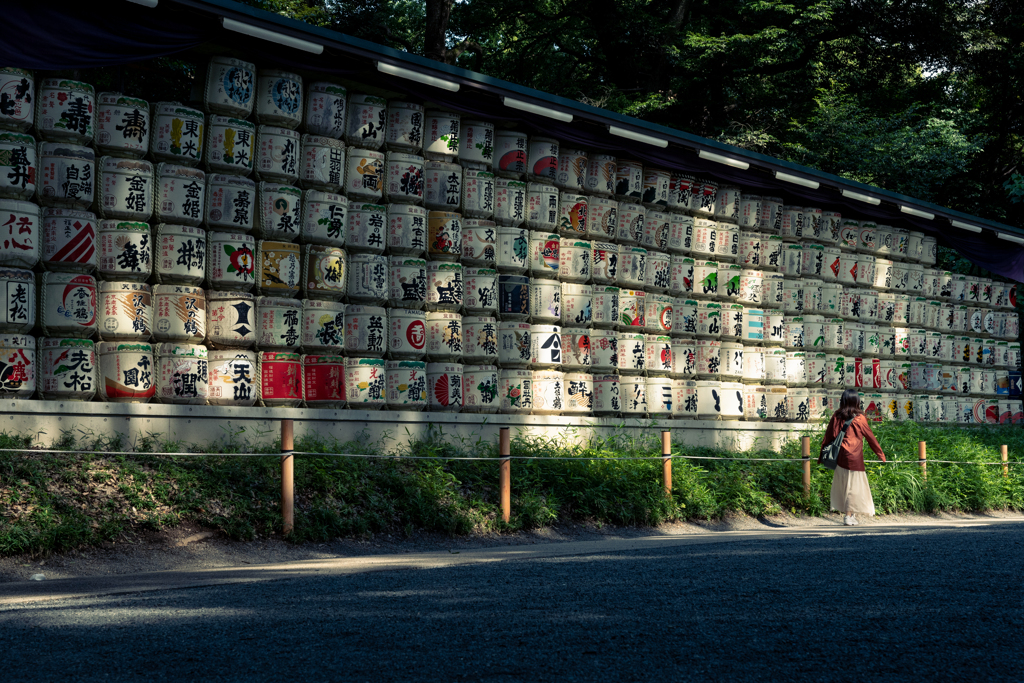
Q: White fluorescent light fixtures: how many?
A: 11